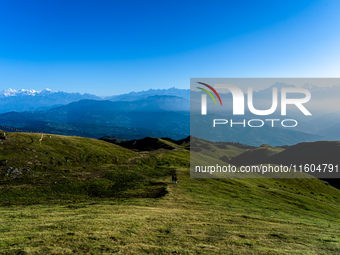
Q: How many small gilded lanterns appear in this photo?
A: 0